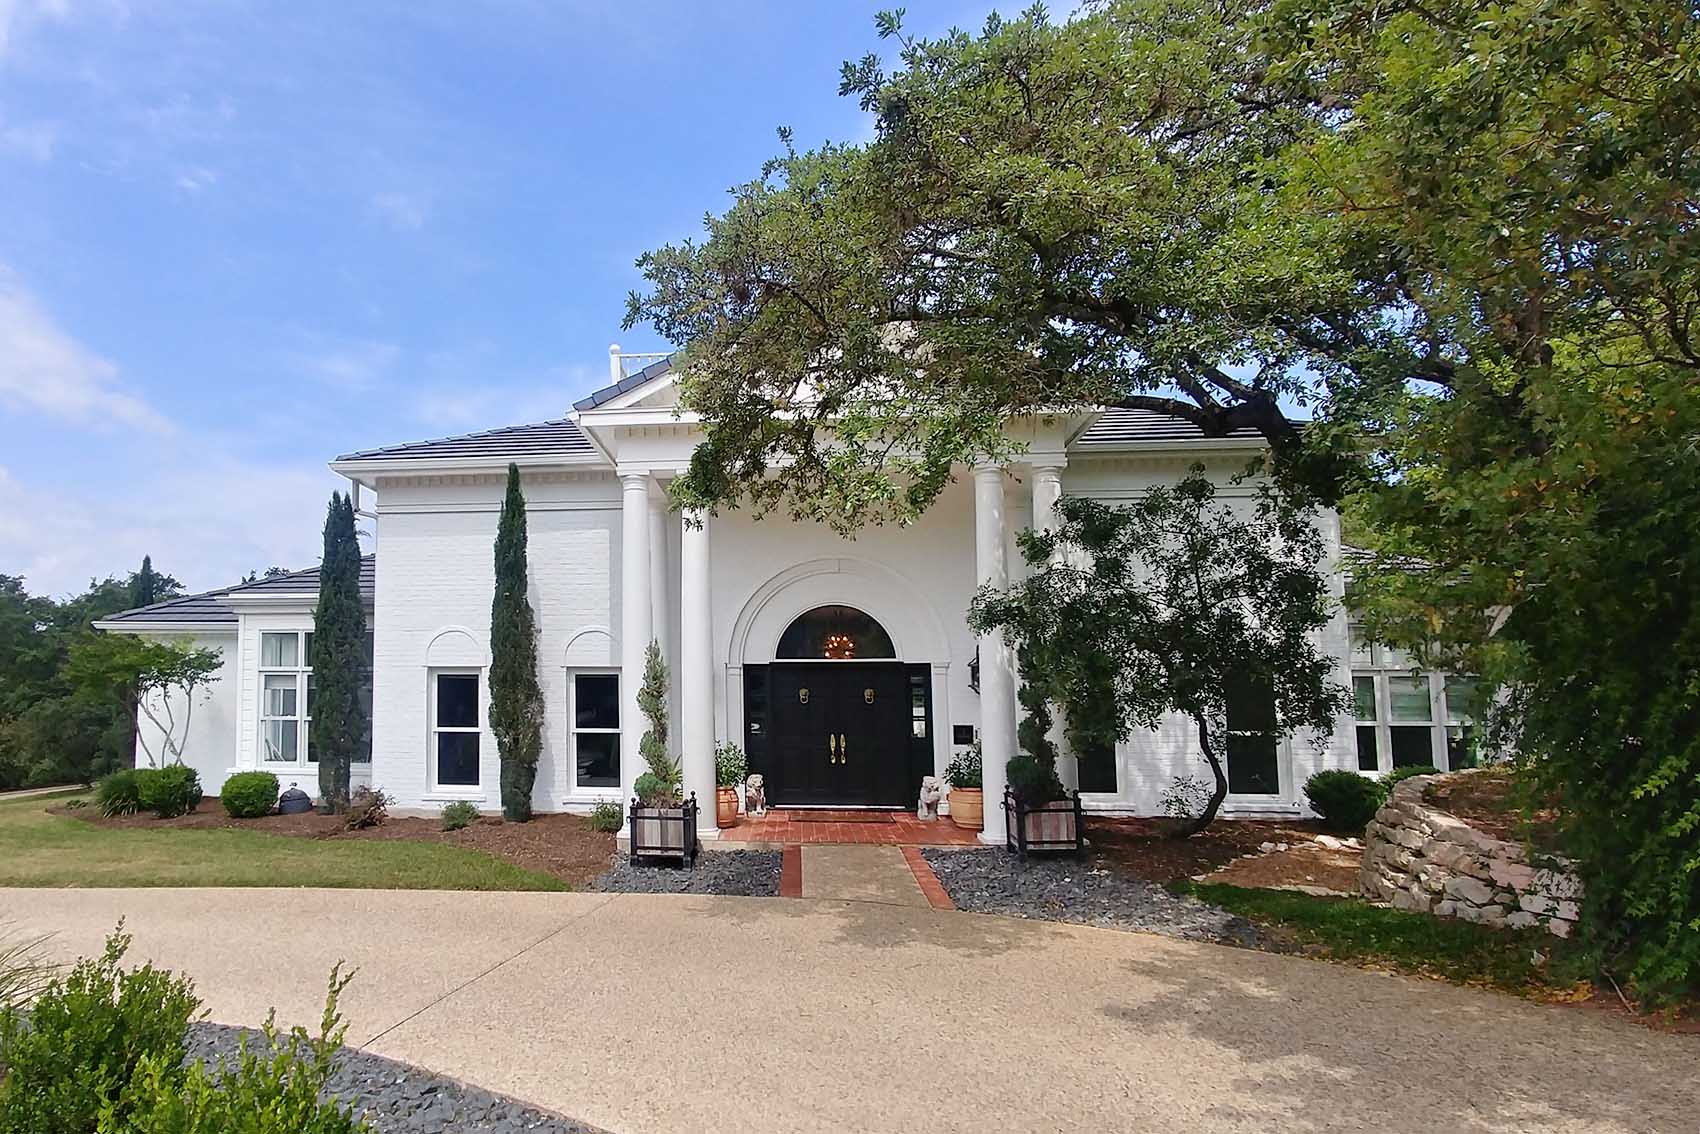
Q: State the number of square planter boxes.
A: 2